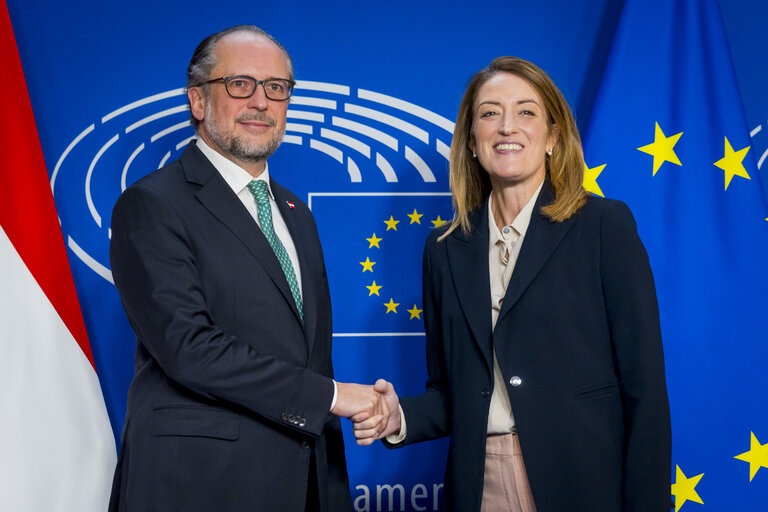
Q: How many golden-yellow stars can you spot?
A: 13